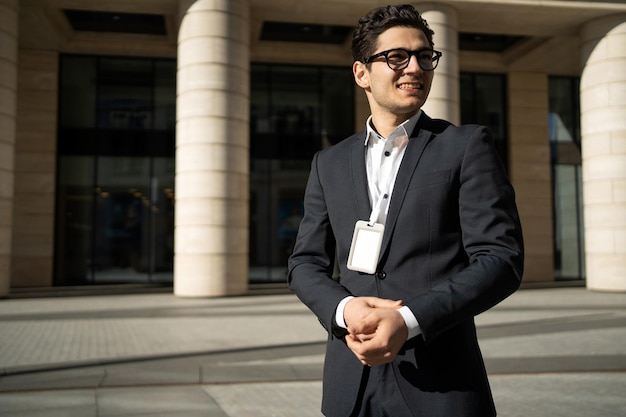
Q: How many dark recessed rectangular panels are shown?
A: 3